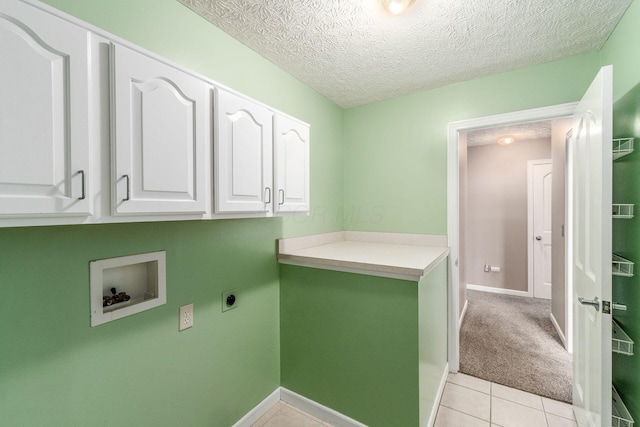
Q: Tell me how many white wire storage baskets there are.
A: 5